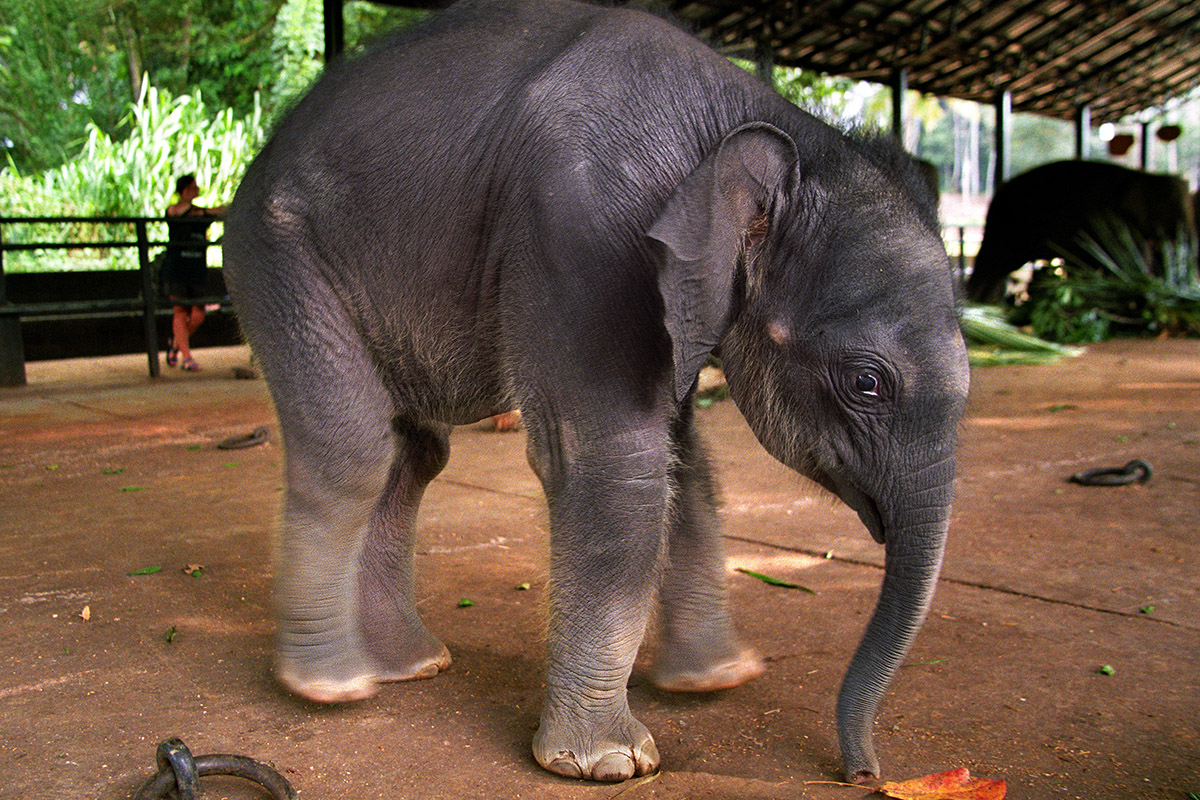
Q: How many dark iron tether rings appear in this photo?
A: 3